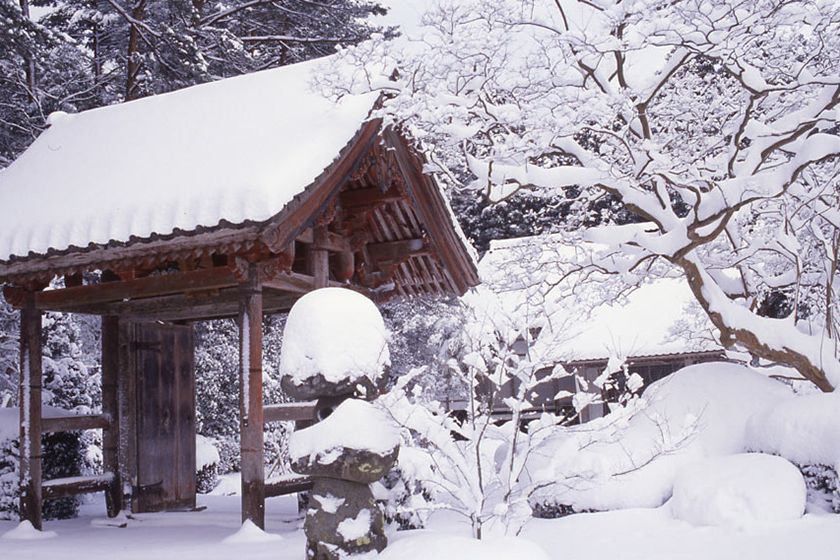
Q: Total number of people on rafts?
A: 0